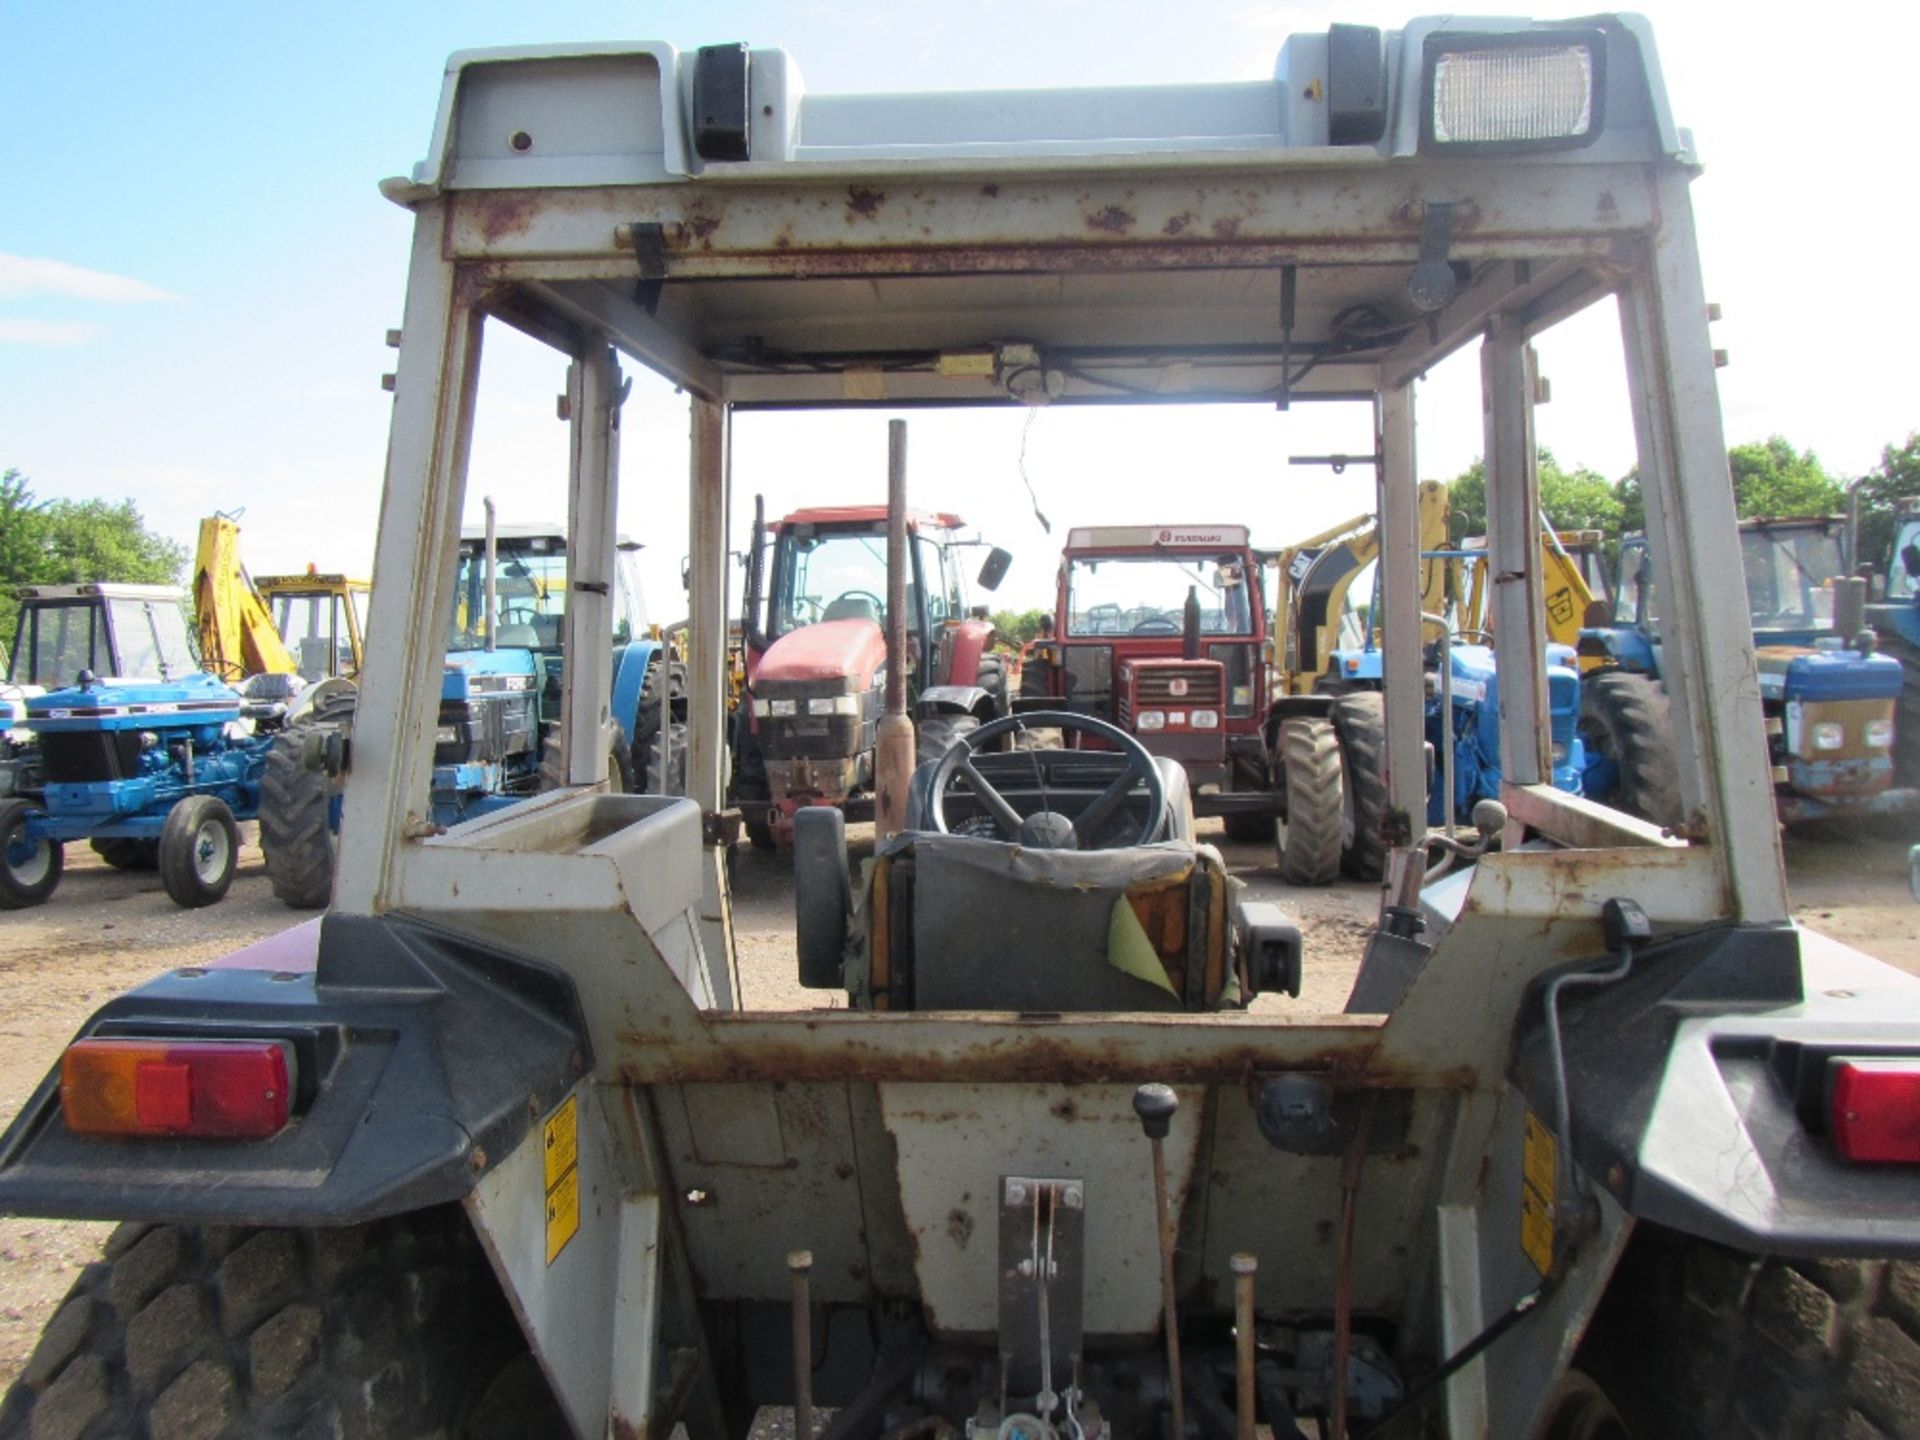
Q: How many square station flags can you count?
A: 0